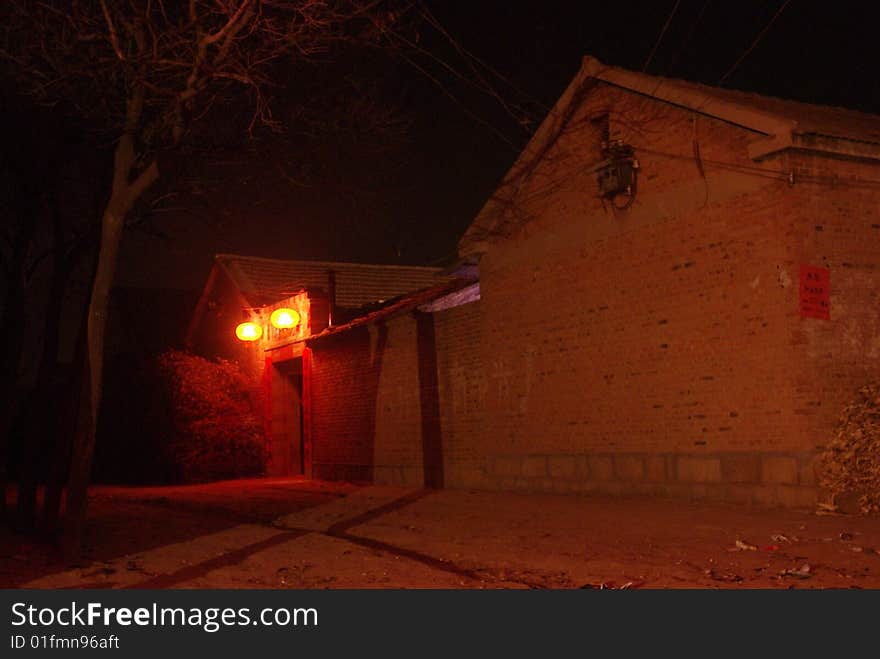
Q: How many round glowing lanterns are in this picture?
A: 2